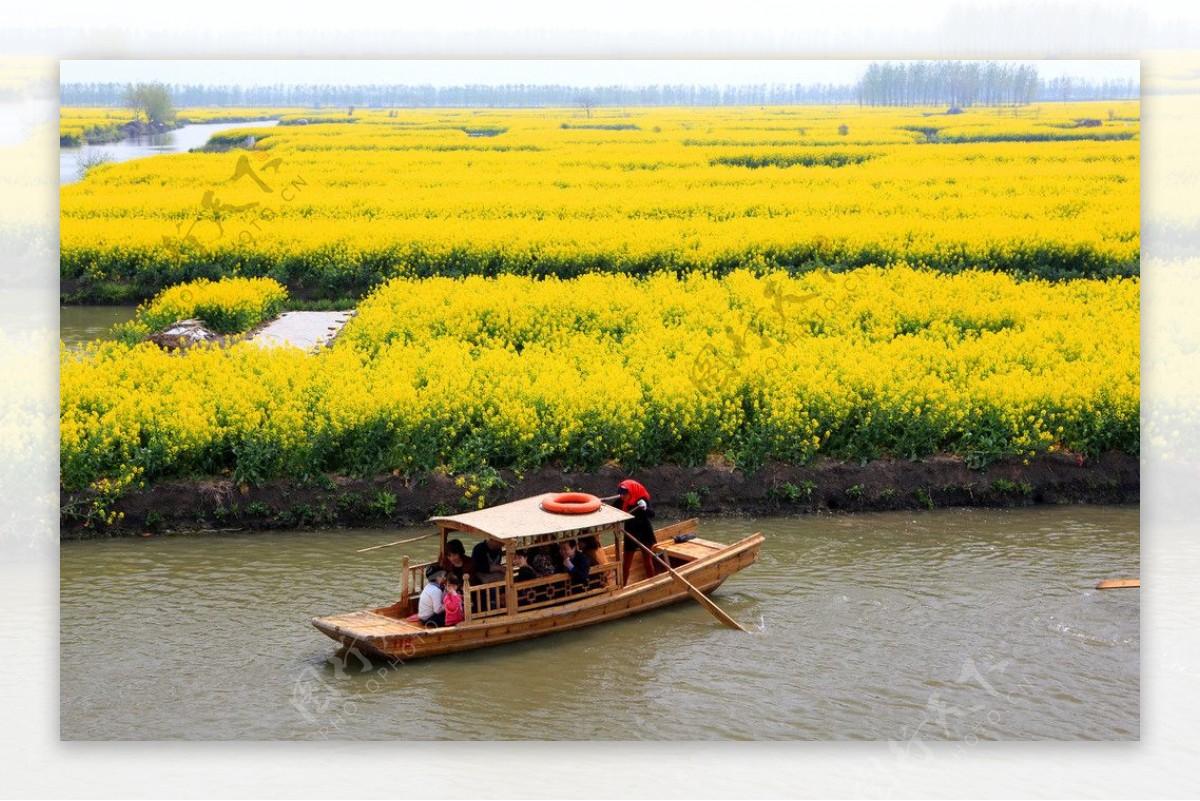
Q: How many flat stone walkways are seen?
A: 1